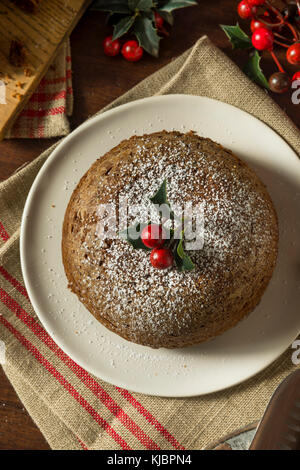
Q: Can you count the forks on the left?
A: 0